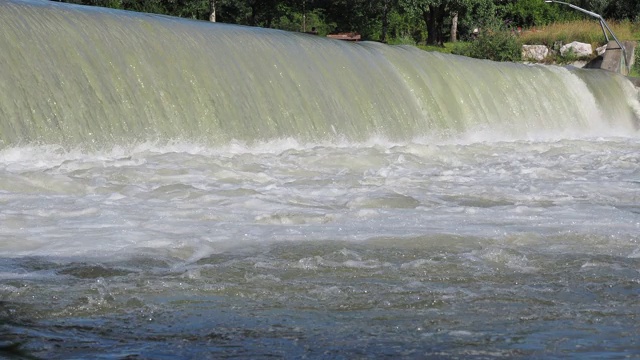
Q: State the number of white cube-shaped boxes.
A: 0